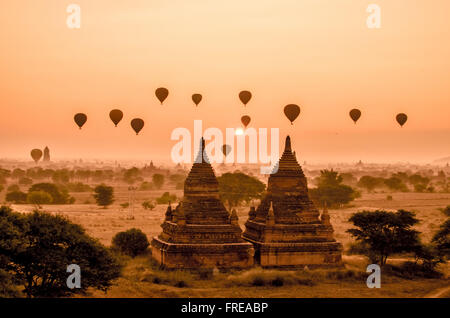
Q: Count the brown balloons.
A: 12